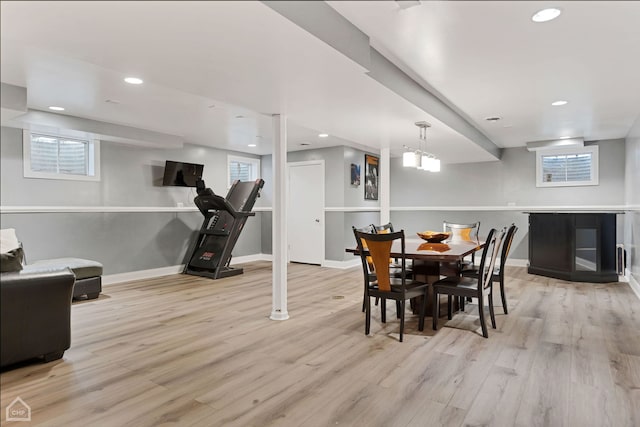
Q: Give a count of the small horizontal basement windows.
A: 3